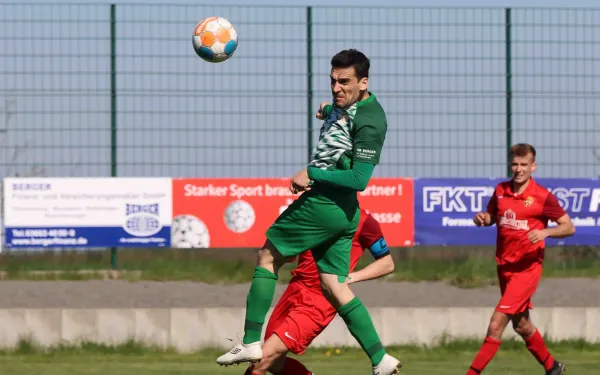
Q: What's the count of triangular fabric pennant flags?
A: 0